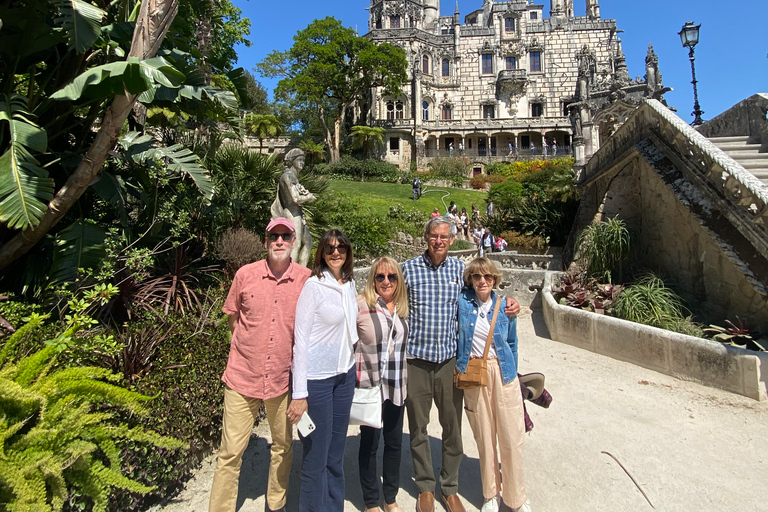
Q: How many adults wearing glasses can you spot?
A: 5